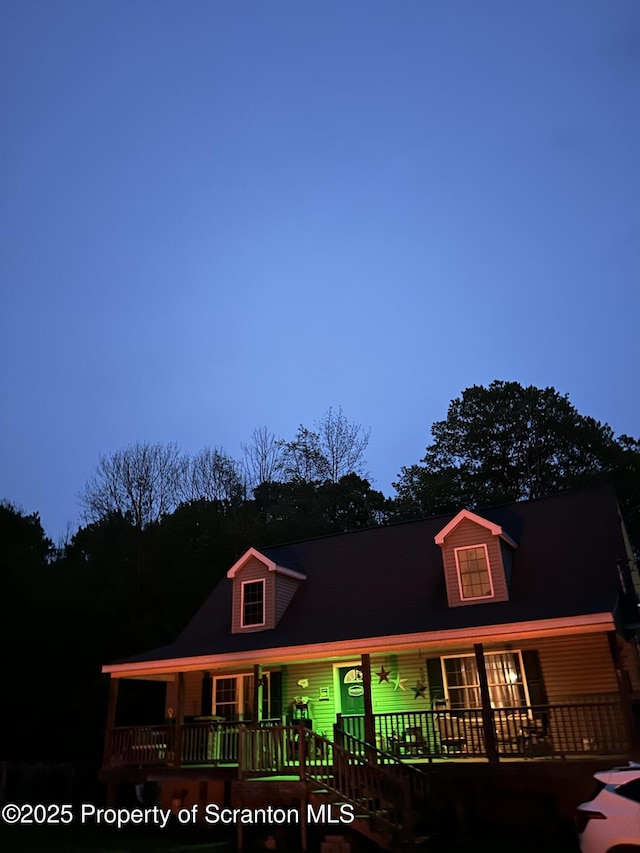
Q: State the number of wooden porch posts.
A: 6